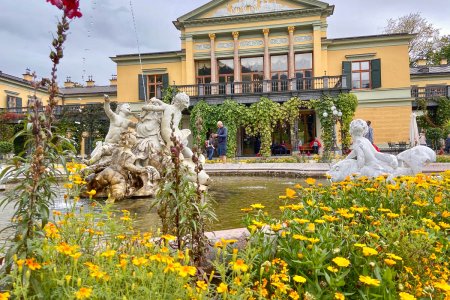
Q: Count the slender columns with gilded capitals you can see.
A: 4